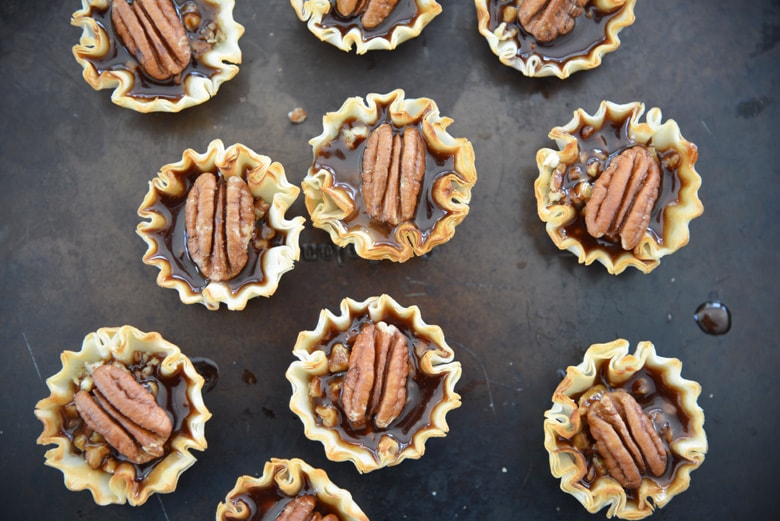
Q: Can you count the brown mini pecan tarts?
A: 10